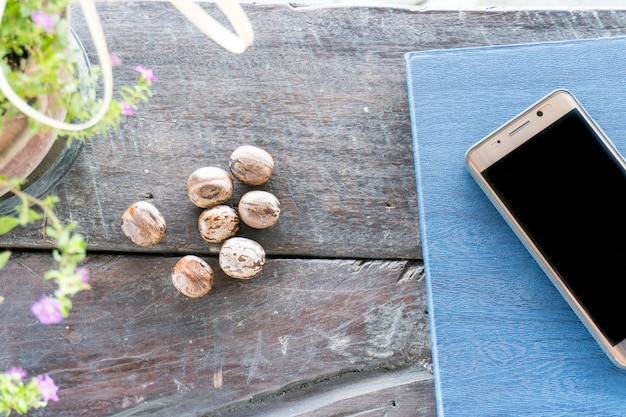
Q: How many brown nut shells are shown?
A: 7